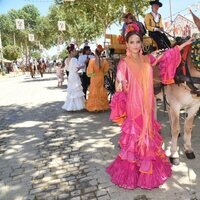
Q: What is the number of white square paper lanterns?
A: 3